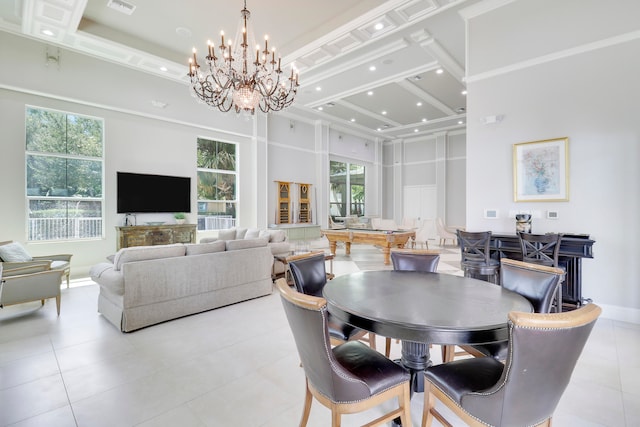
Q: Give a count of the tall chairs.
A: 2